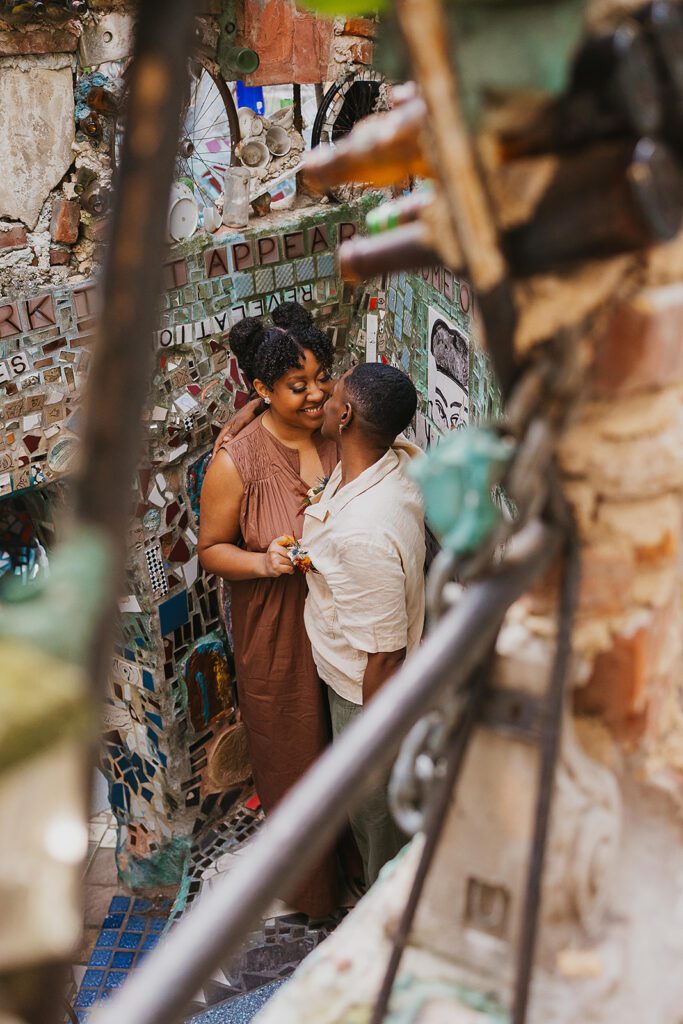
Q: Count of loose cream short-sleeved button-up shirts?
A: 1